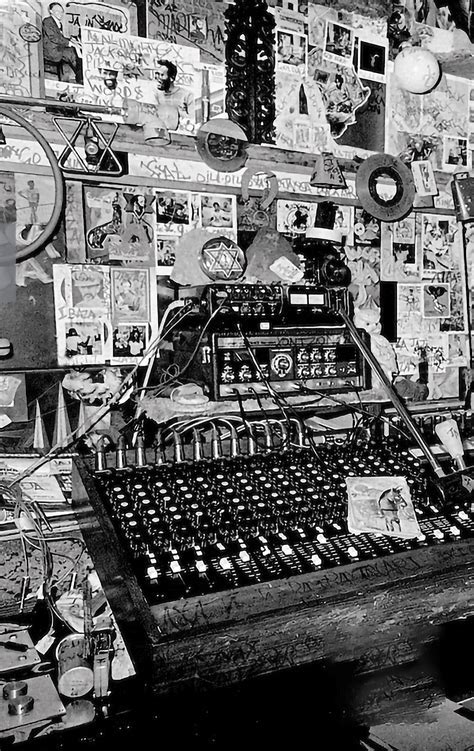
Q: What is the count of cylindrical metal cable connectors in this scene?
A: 12